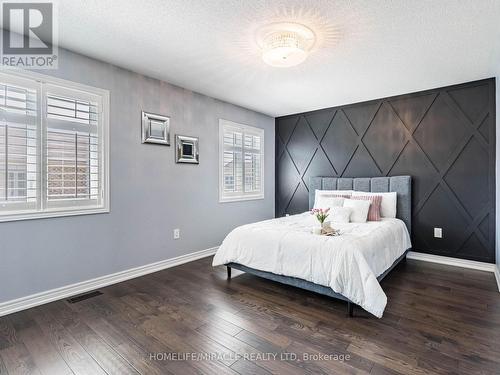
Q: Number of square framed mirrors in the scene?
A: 2